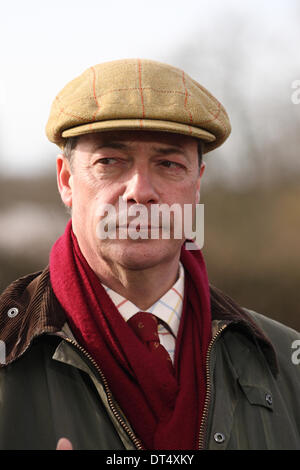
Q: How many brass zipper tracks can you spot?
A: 2